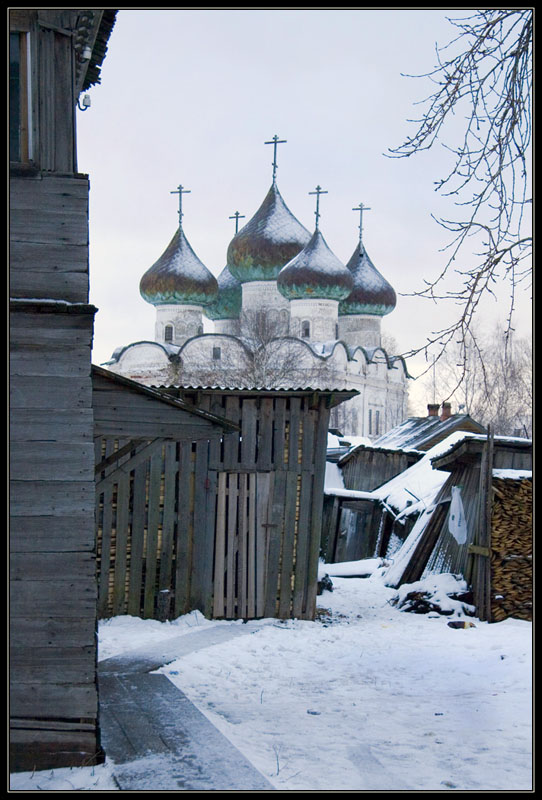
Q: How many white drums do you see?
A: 5